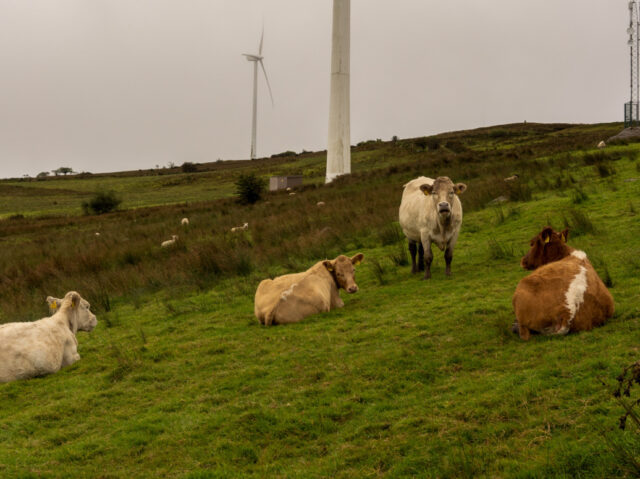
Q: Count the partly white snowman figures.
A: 0